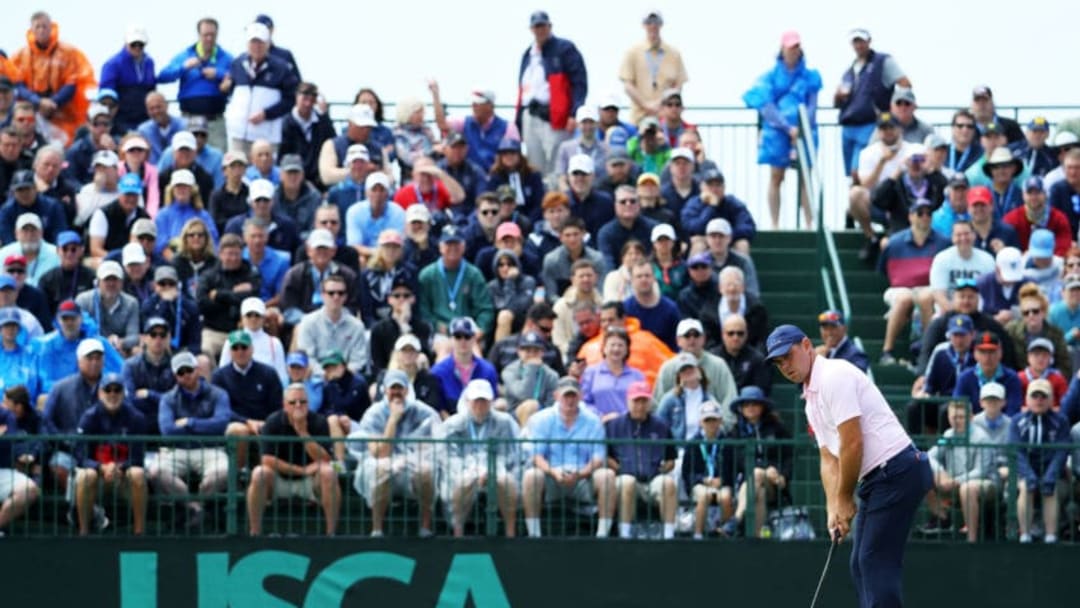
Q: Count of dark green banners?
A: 1